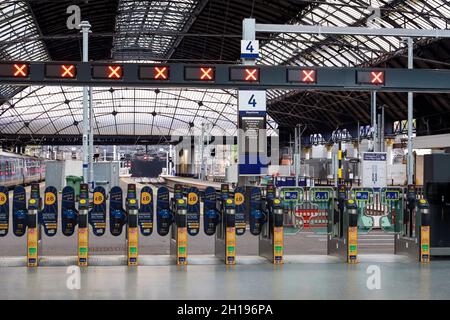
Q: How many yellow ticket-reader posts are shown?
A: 8